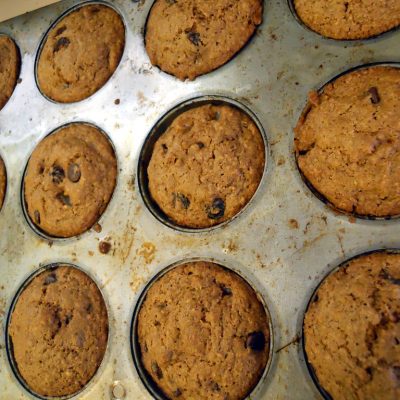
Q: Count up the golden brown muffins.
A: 11